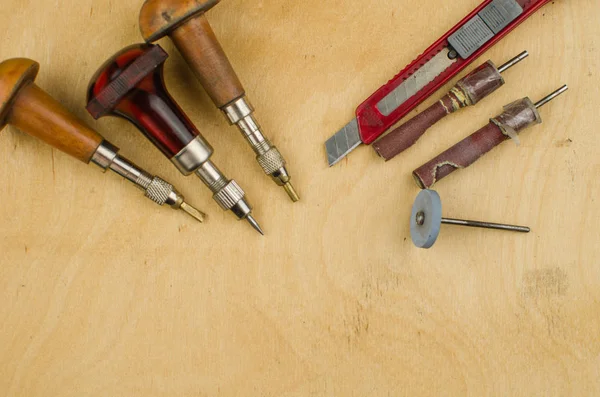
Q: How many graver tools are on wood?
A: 3